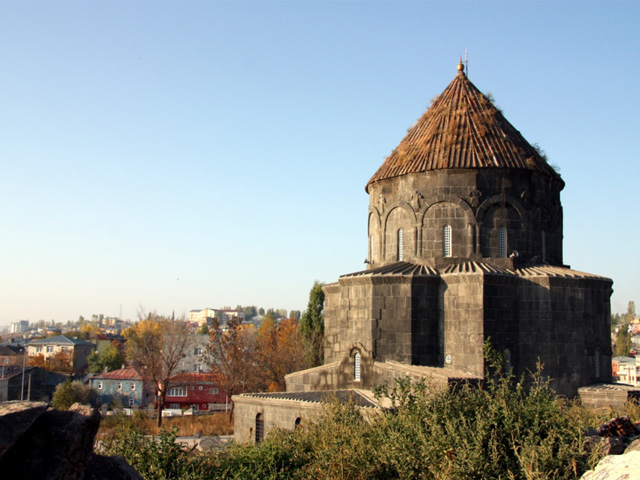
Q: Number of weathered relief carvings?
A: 4